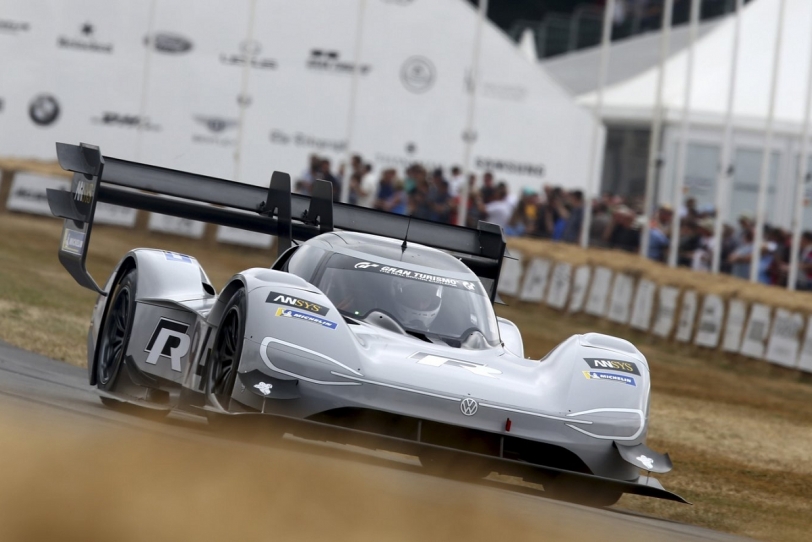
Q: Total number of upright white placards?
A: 14